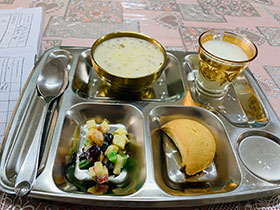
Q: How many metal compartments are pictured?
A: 6